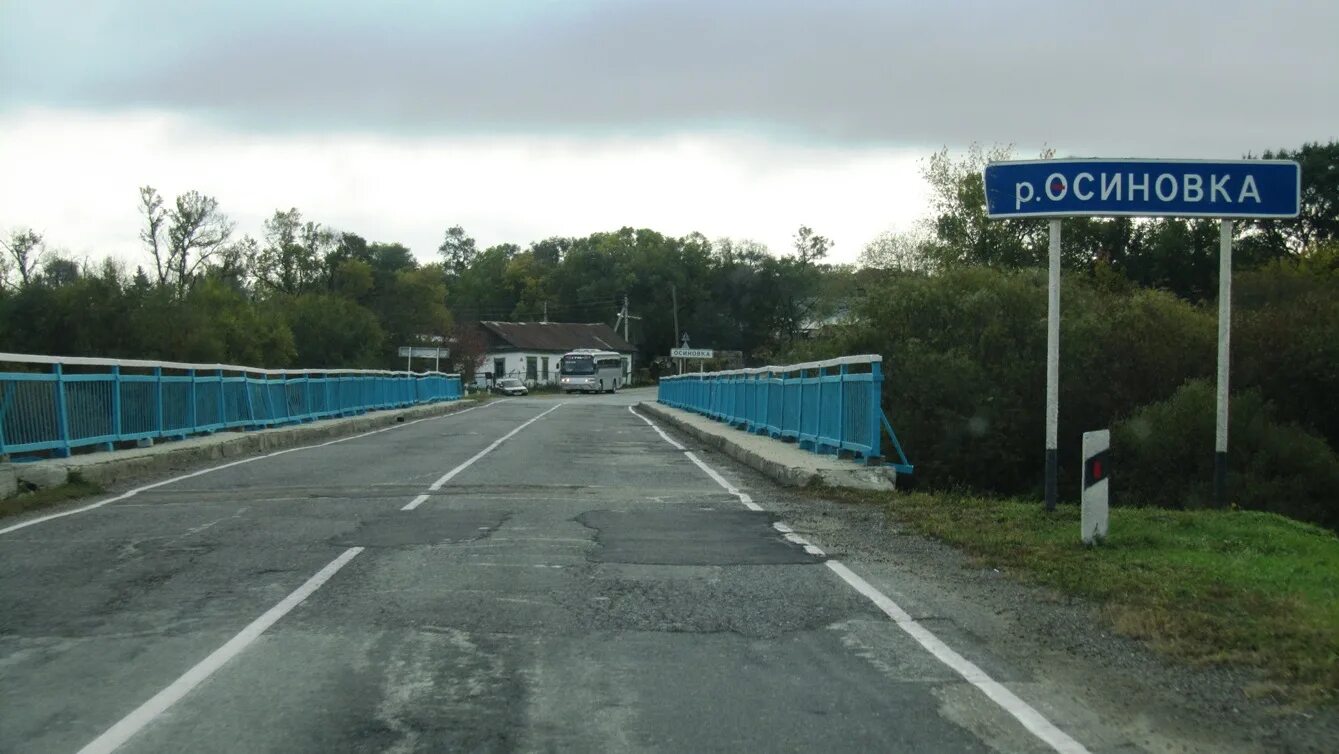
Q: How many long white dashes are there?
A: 2